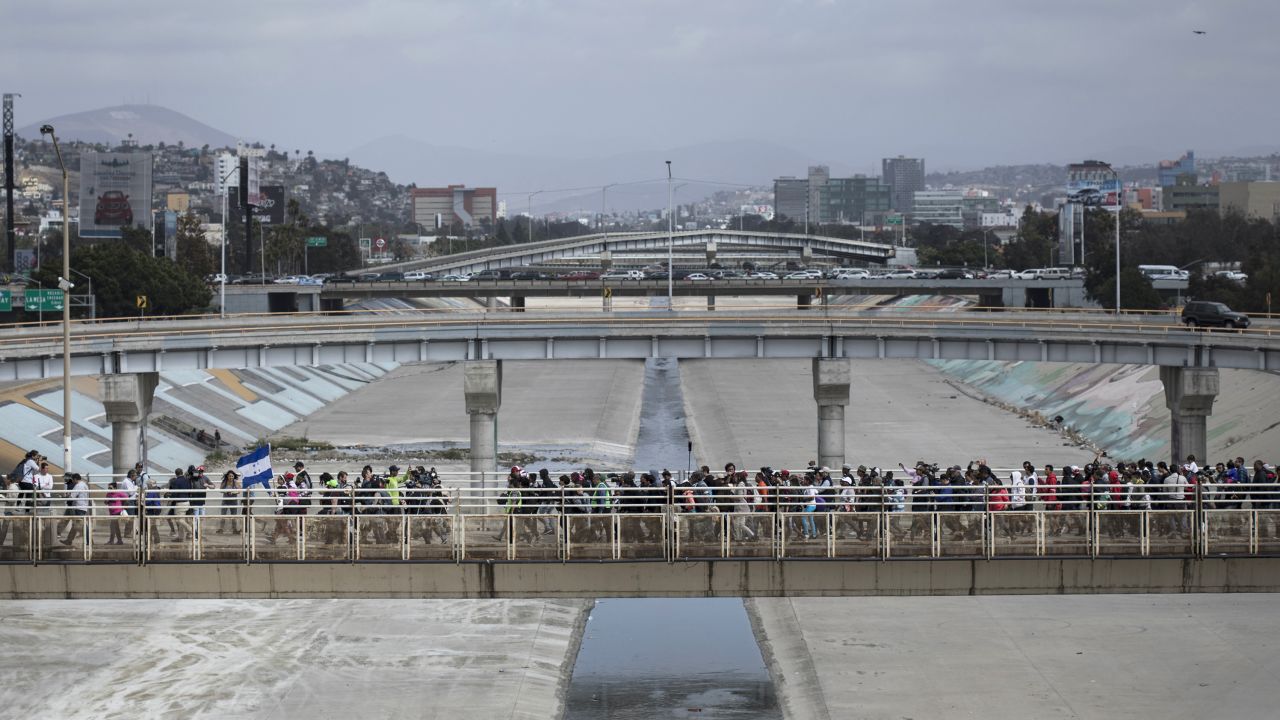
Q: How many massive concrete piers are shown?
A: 4